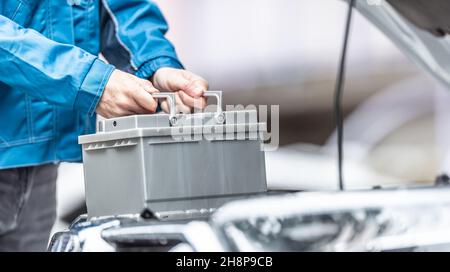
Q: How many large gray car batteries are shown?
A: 1